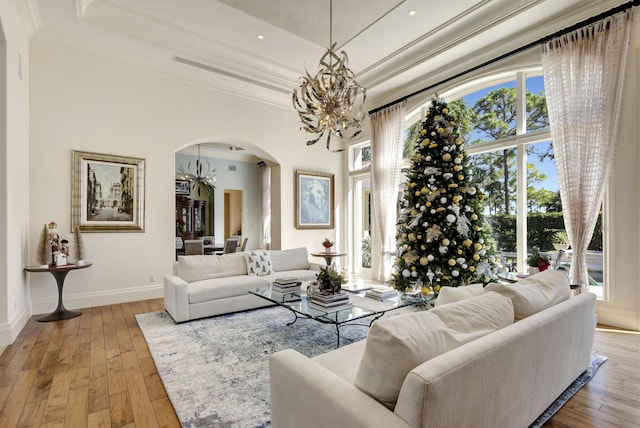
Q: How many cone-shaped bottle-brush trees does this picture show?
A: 2